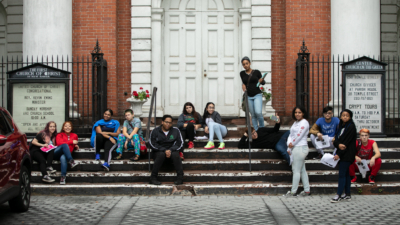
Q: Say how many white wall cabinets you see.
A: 0